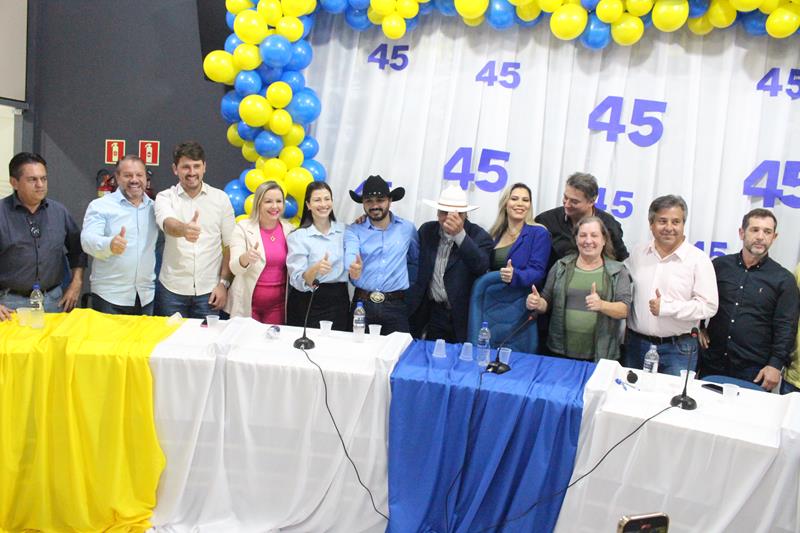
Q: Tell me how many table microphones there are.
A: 3